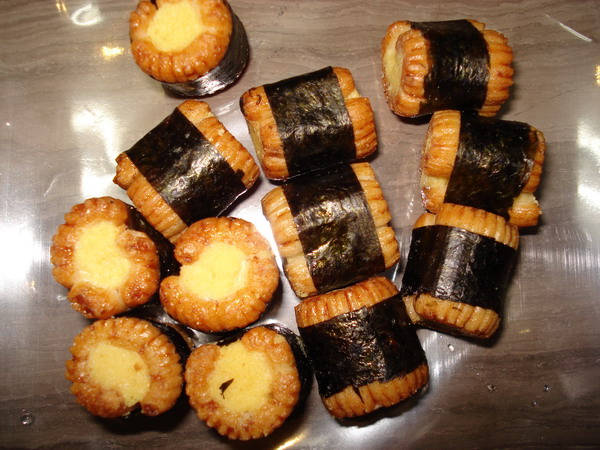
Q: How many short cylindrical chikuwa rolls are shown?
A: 12